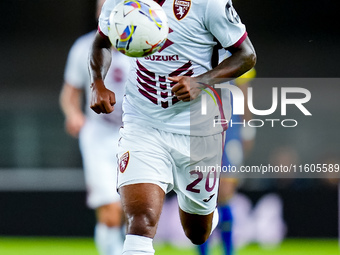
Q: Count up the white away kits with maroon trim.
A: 2